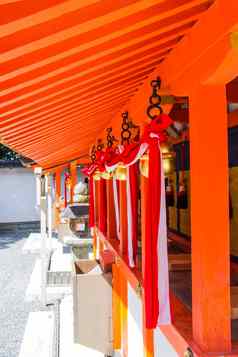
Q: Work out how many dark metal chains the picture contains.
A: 5